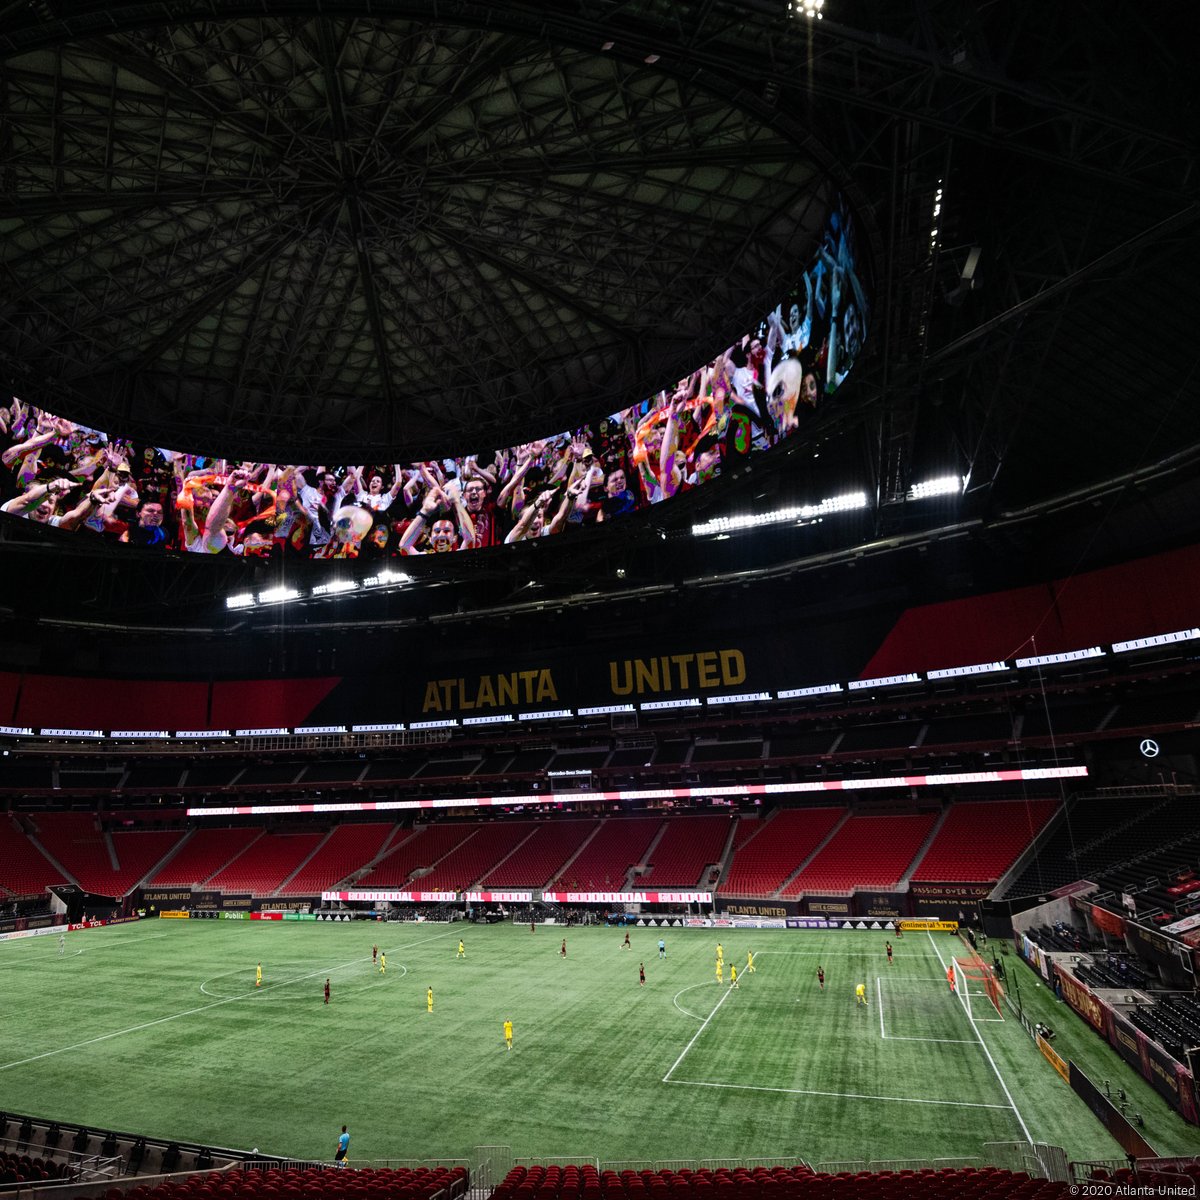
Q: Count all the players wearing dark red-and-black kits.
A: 9